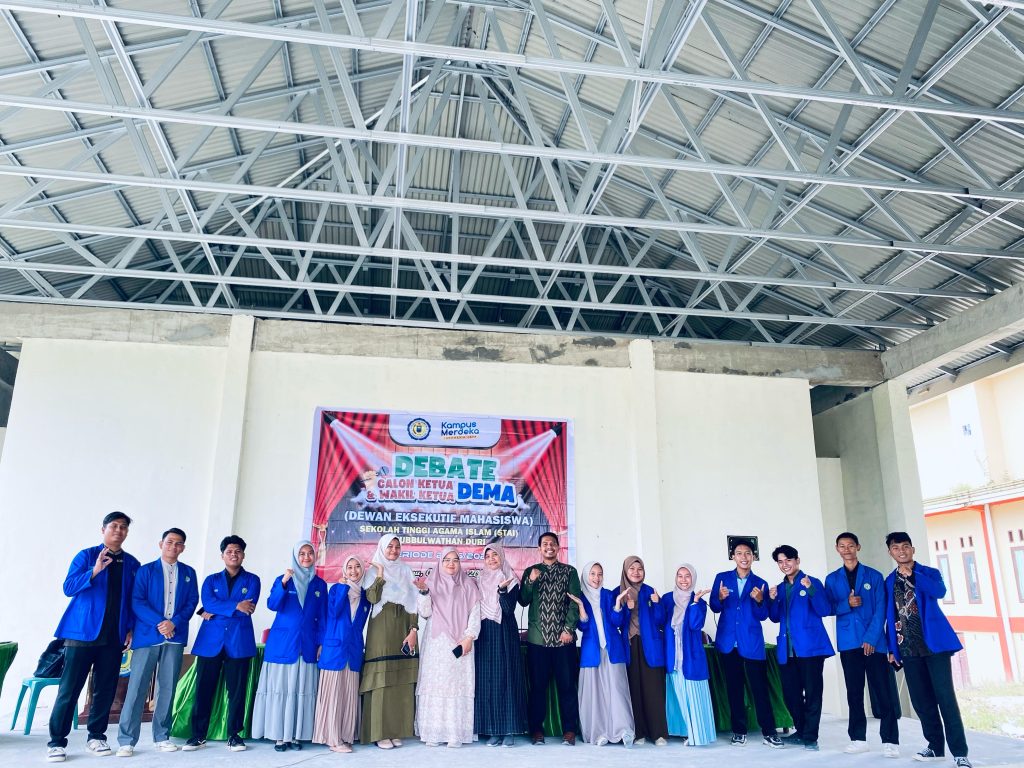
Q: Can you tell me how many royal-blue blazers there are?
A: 12